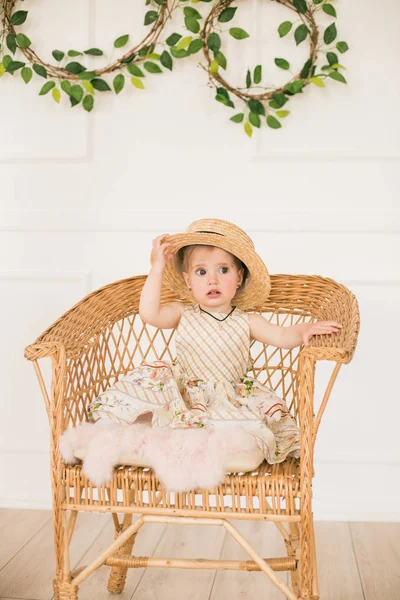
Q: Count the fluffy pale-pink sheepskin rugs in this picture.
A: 1